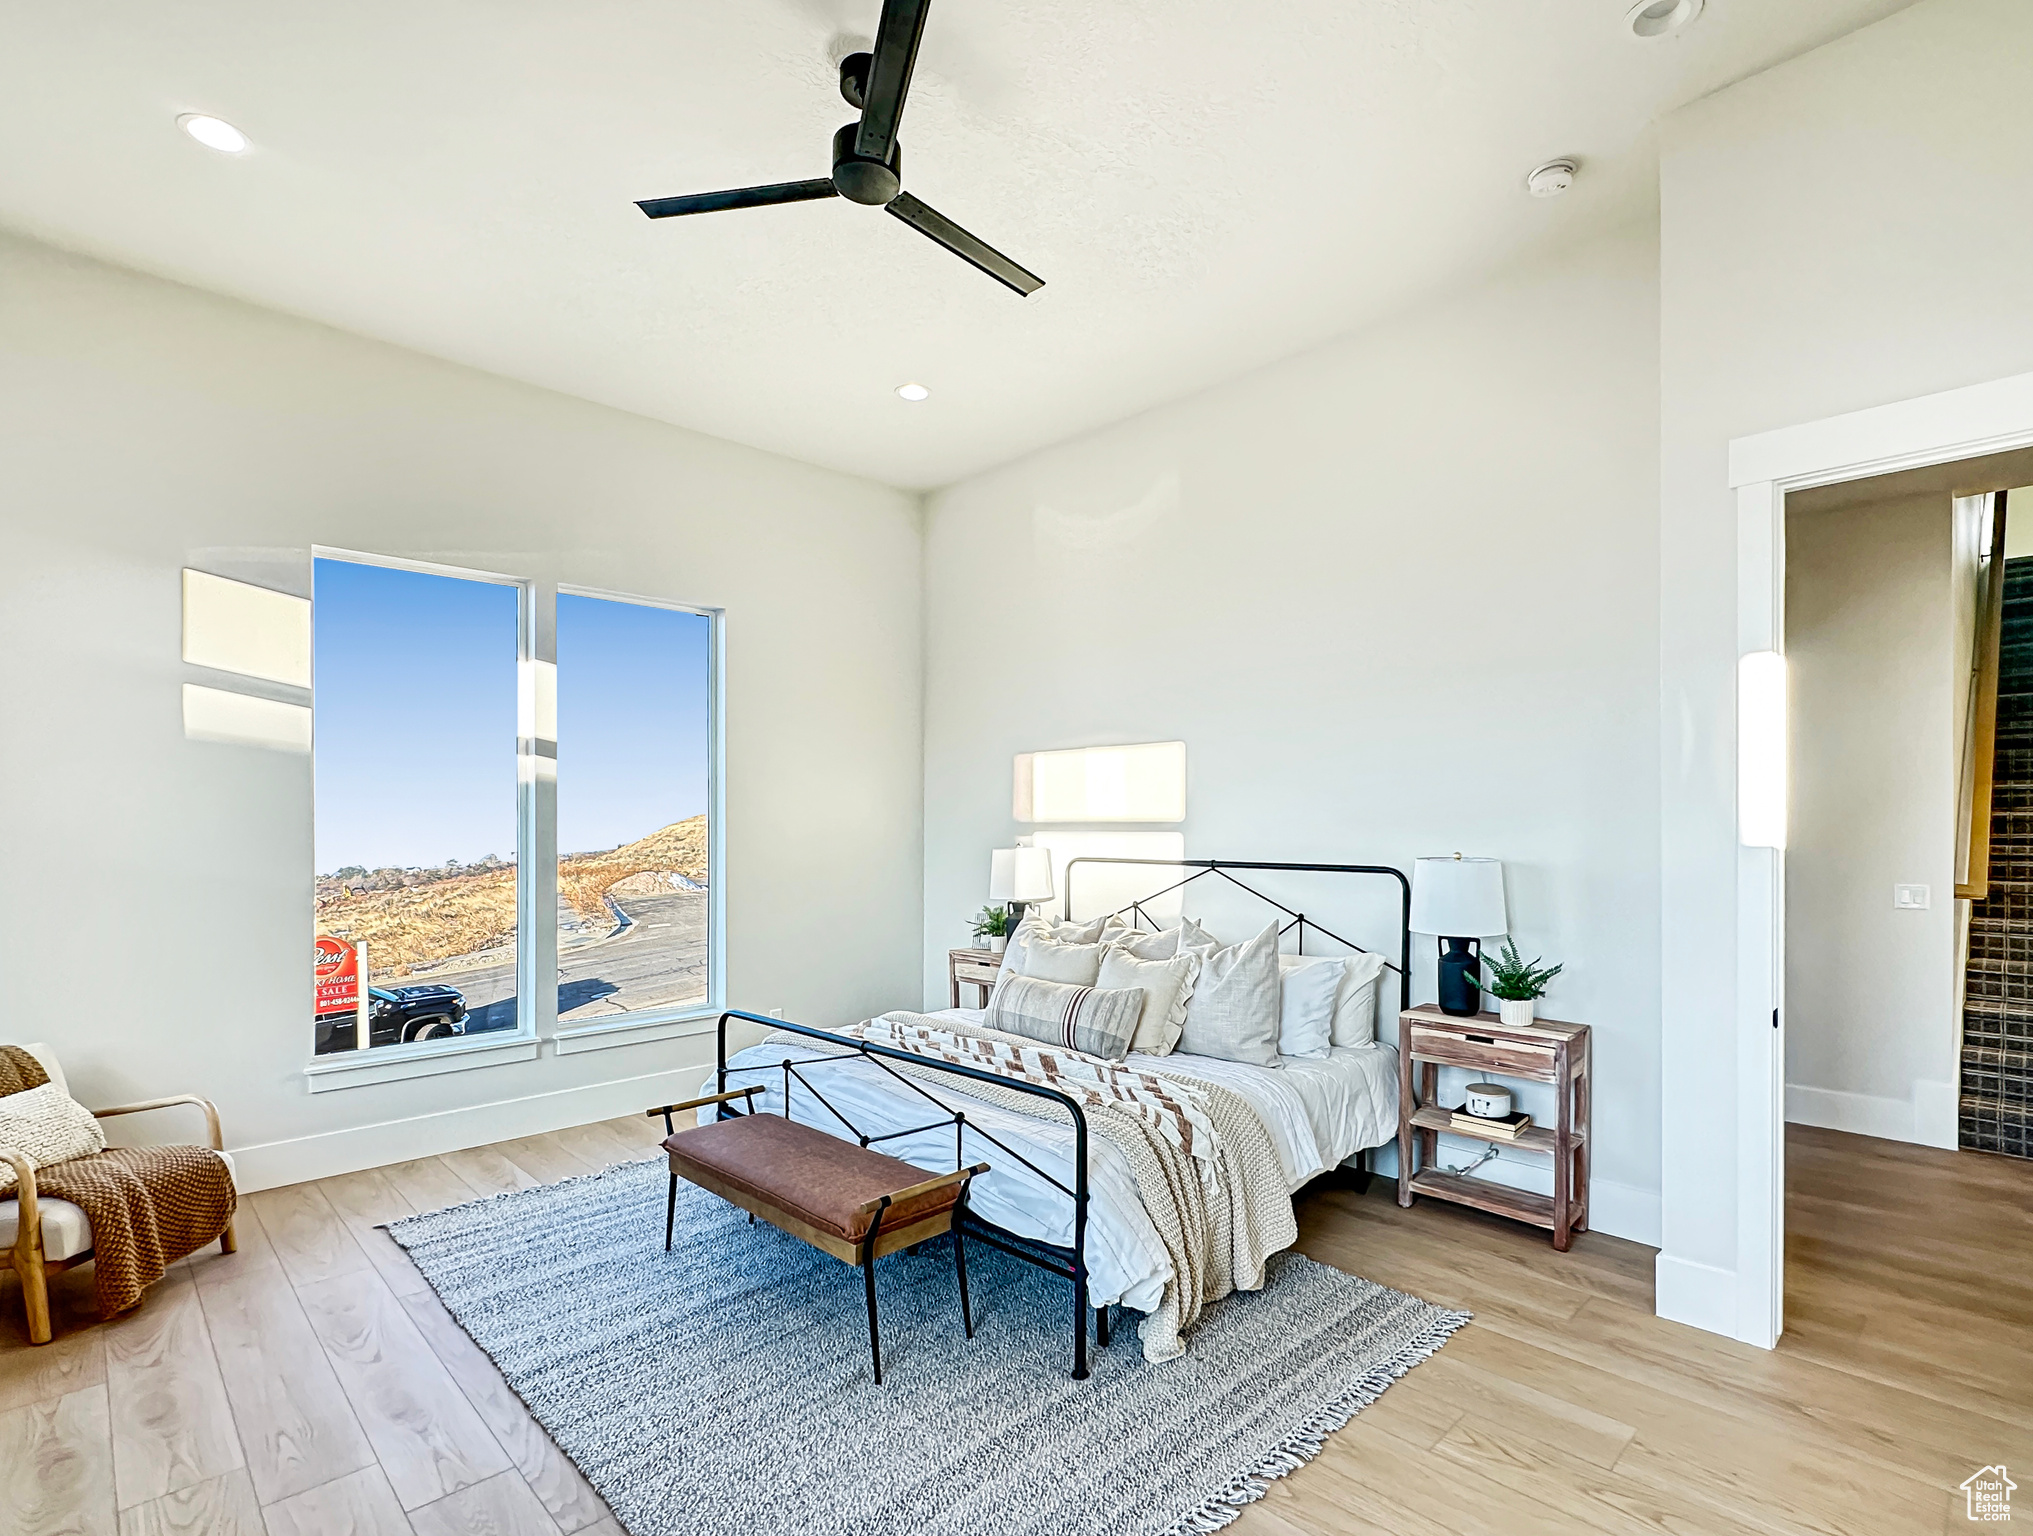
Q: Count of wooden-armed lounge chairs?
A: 1